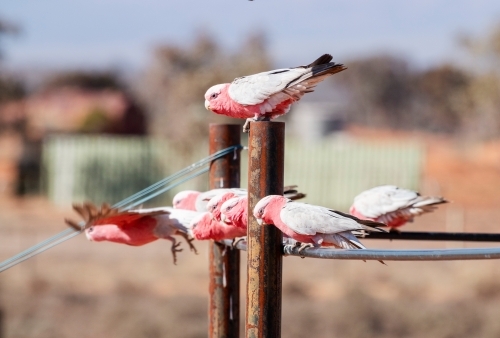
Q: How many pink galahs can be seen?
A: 8